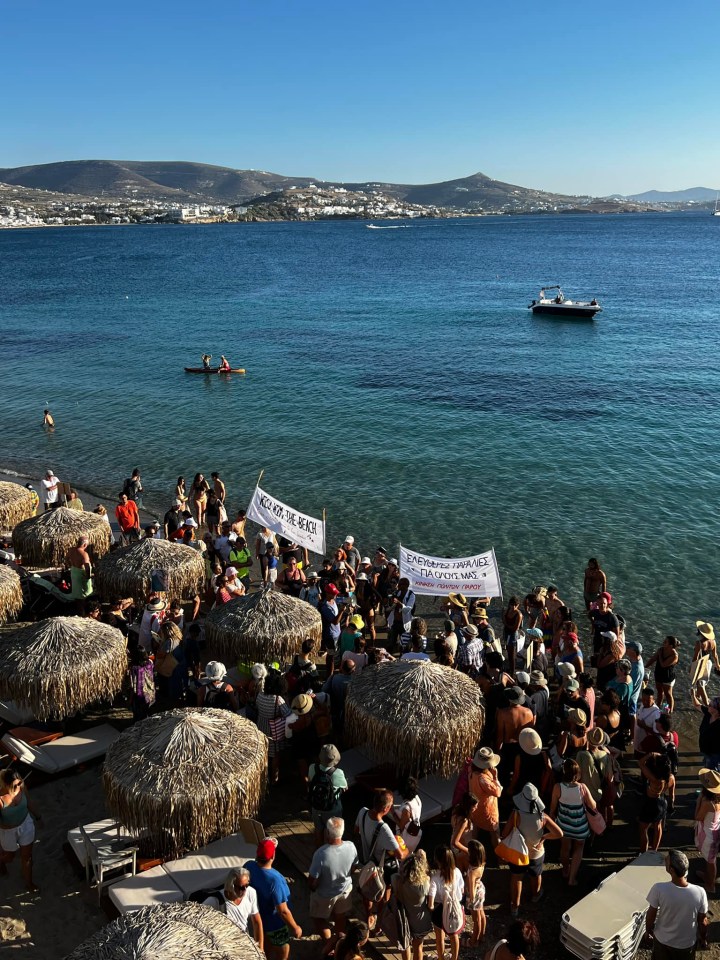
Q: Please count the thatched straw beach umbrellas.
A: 9